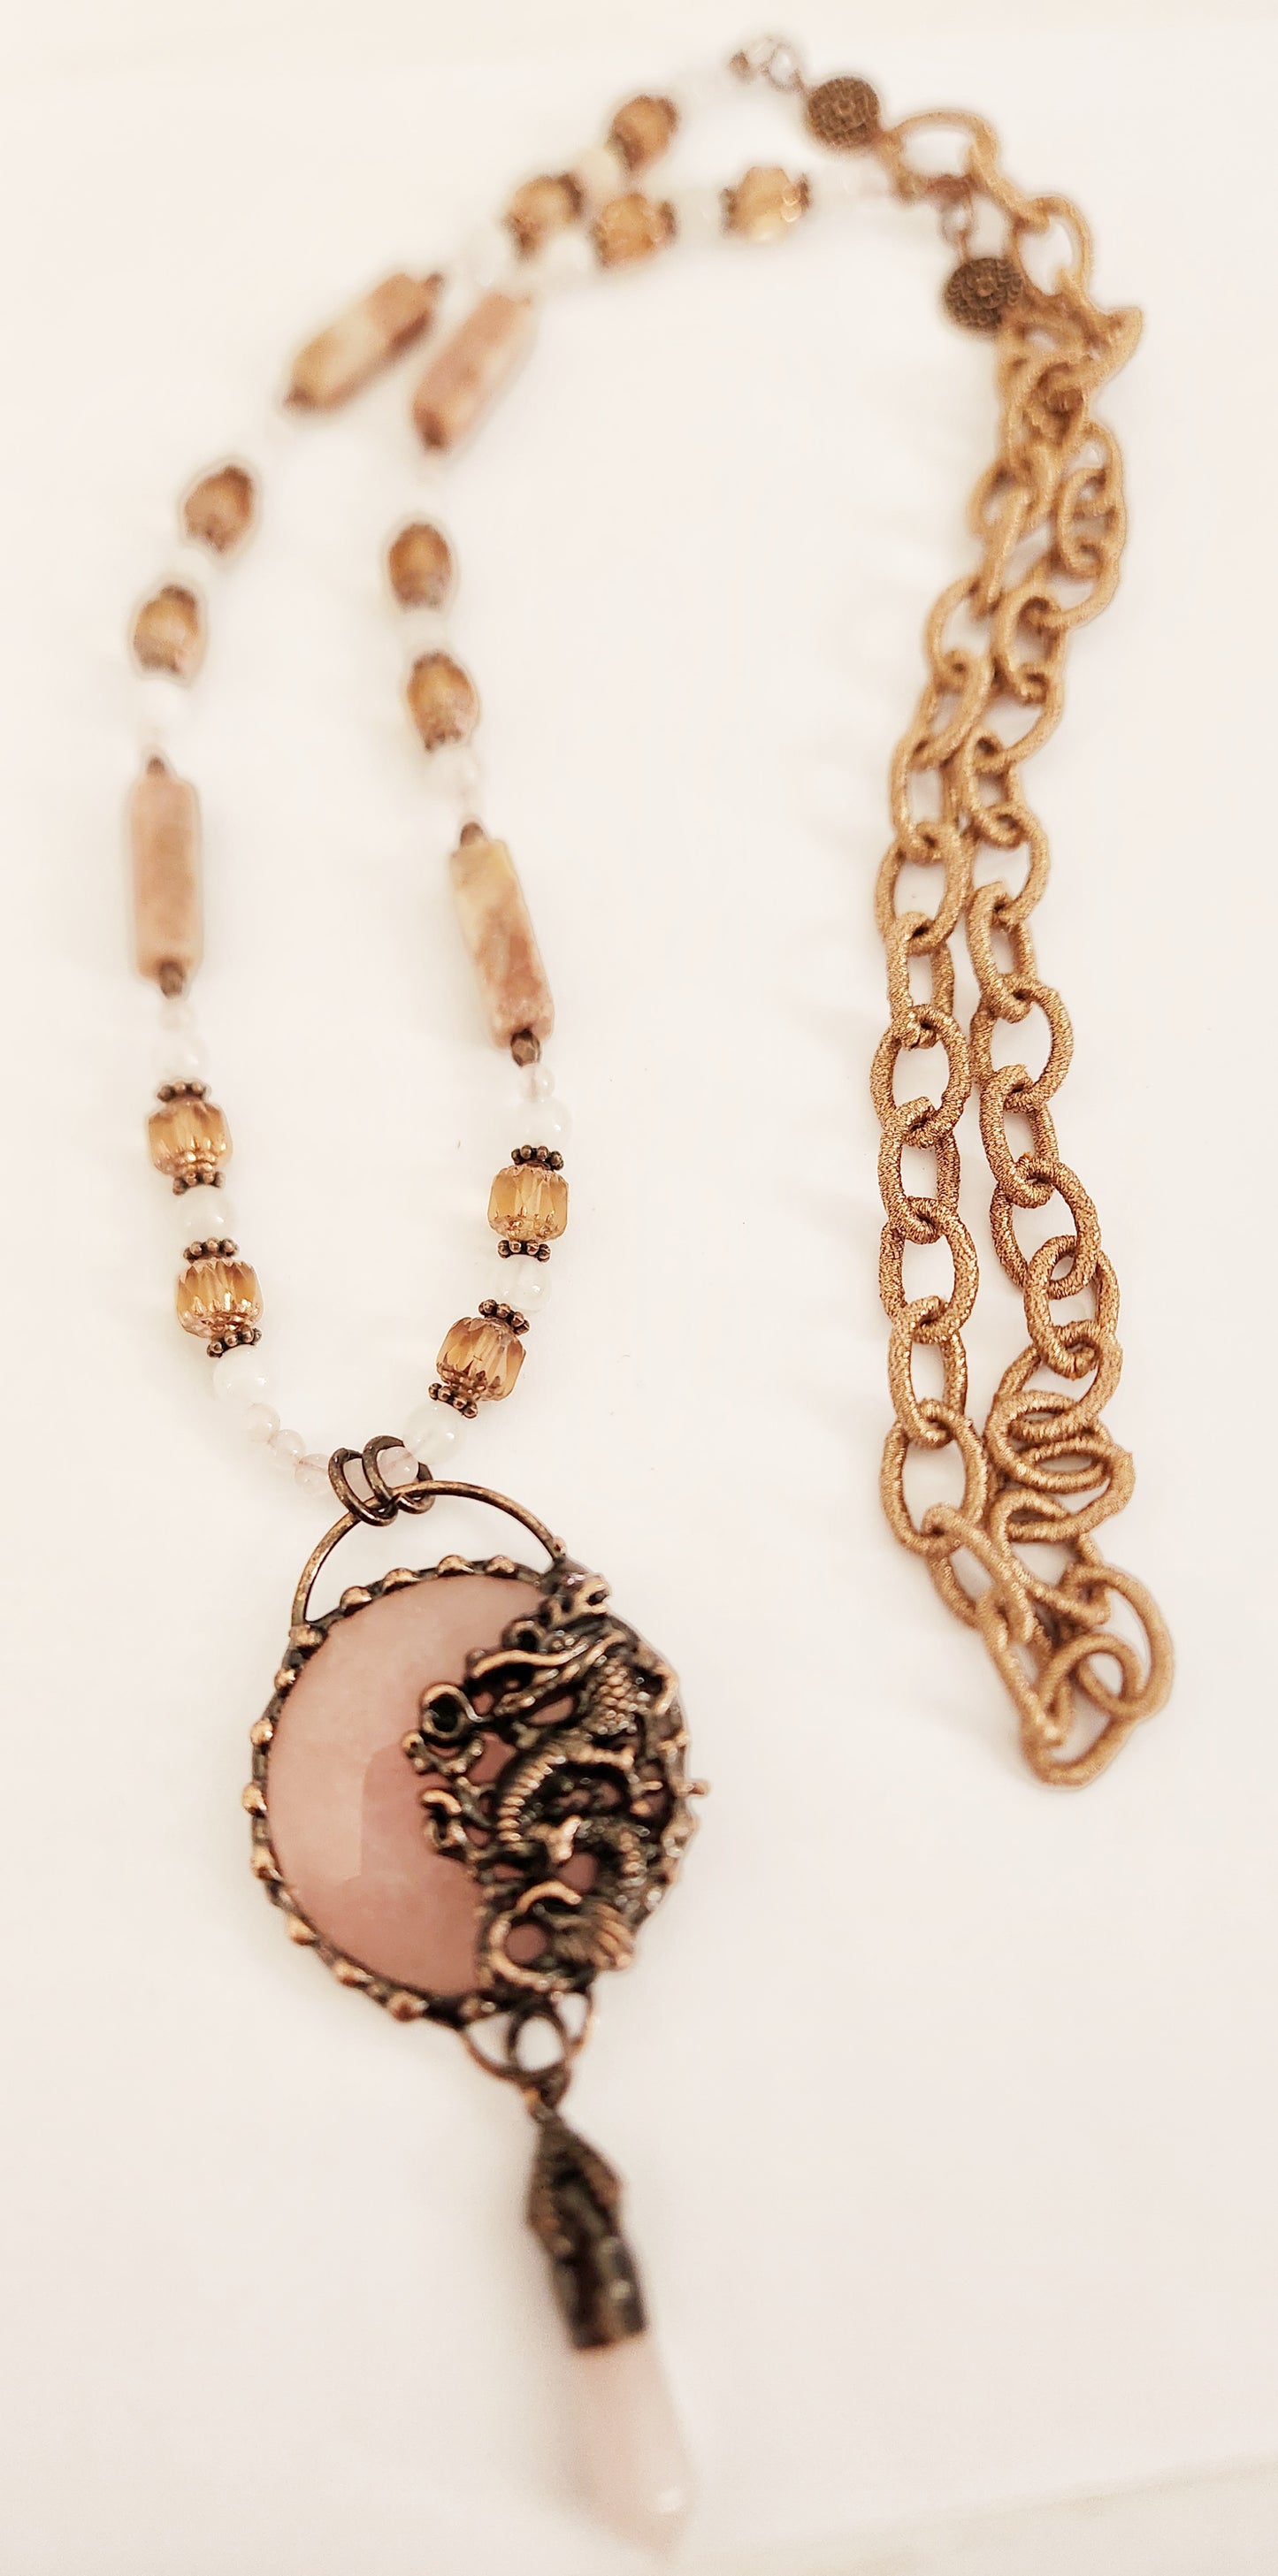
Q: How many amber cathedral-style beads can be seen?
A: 12